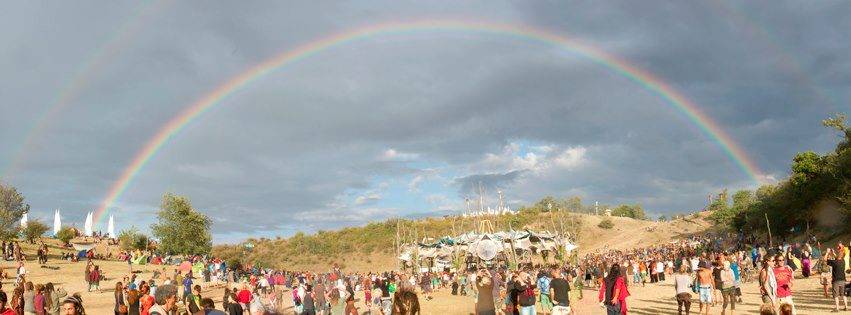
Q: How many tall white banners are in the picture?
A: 4